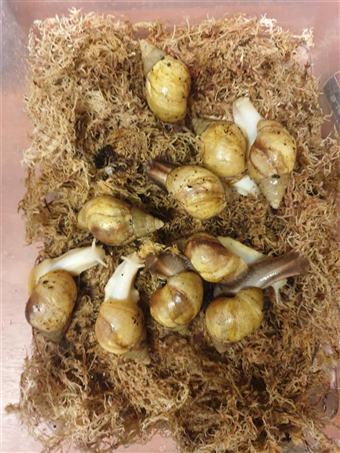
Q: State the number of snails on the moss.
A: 10